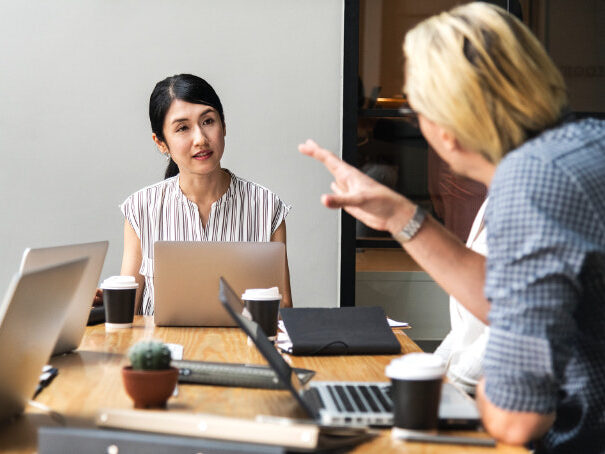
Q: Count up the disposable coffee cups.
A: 3